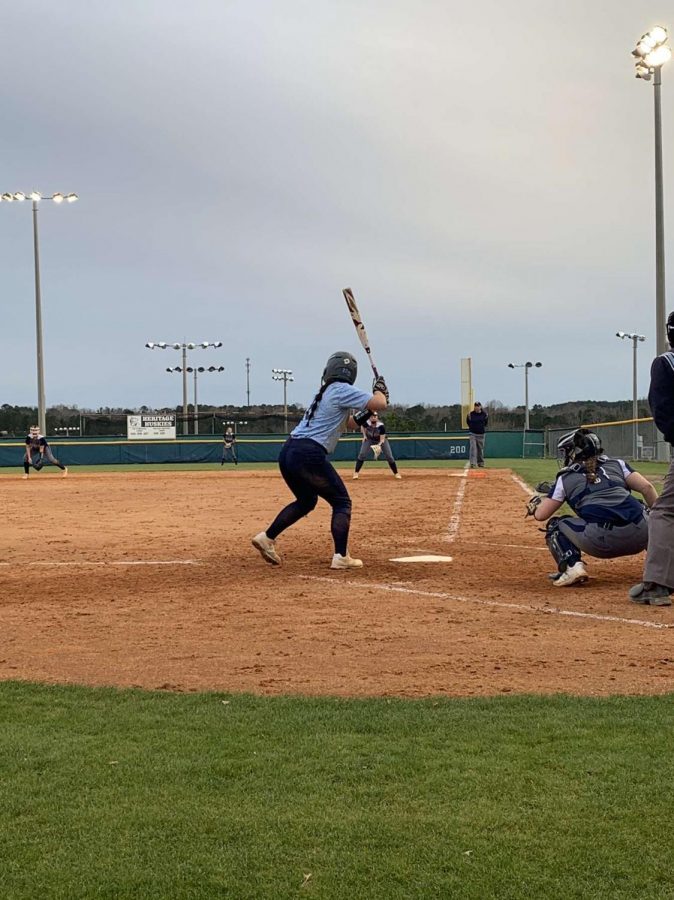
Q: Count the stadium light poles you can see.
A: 7